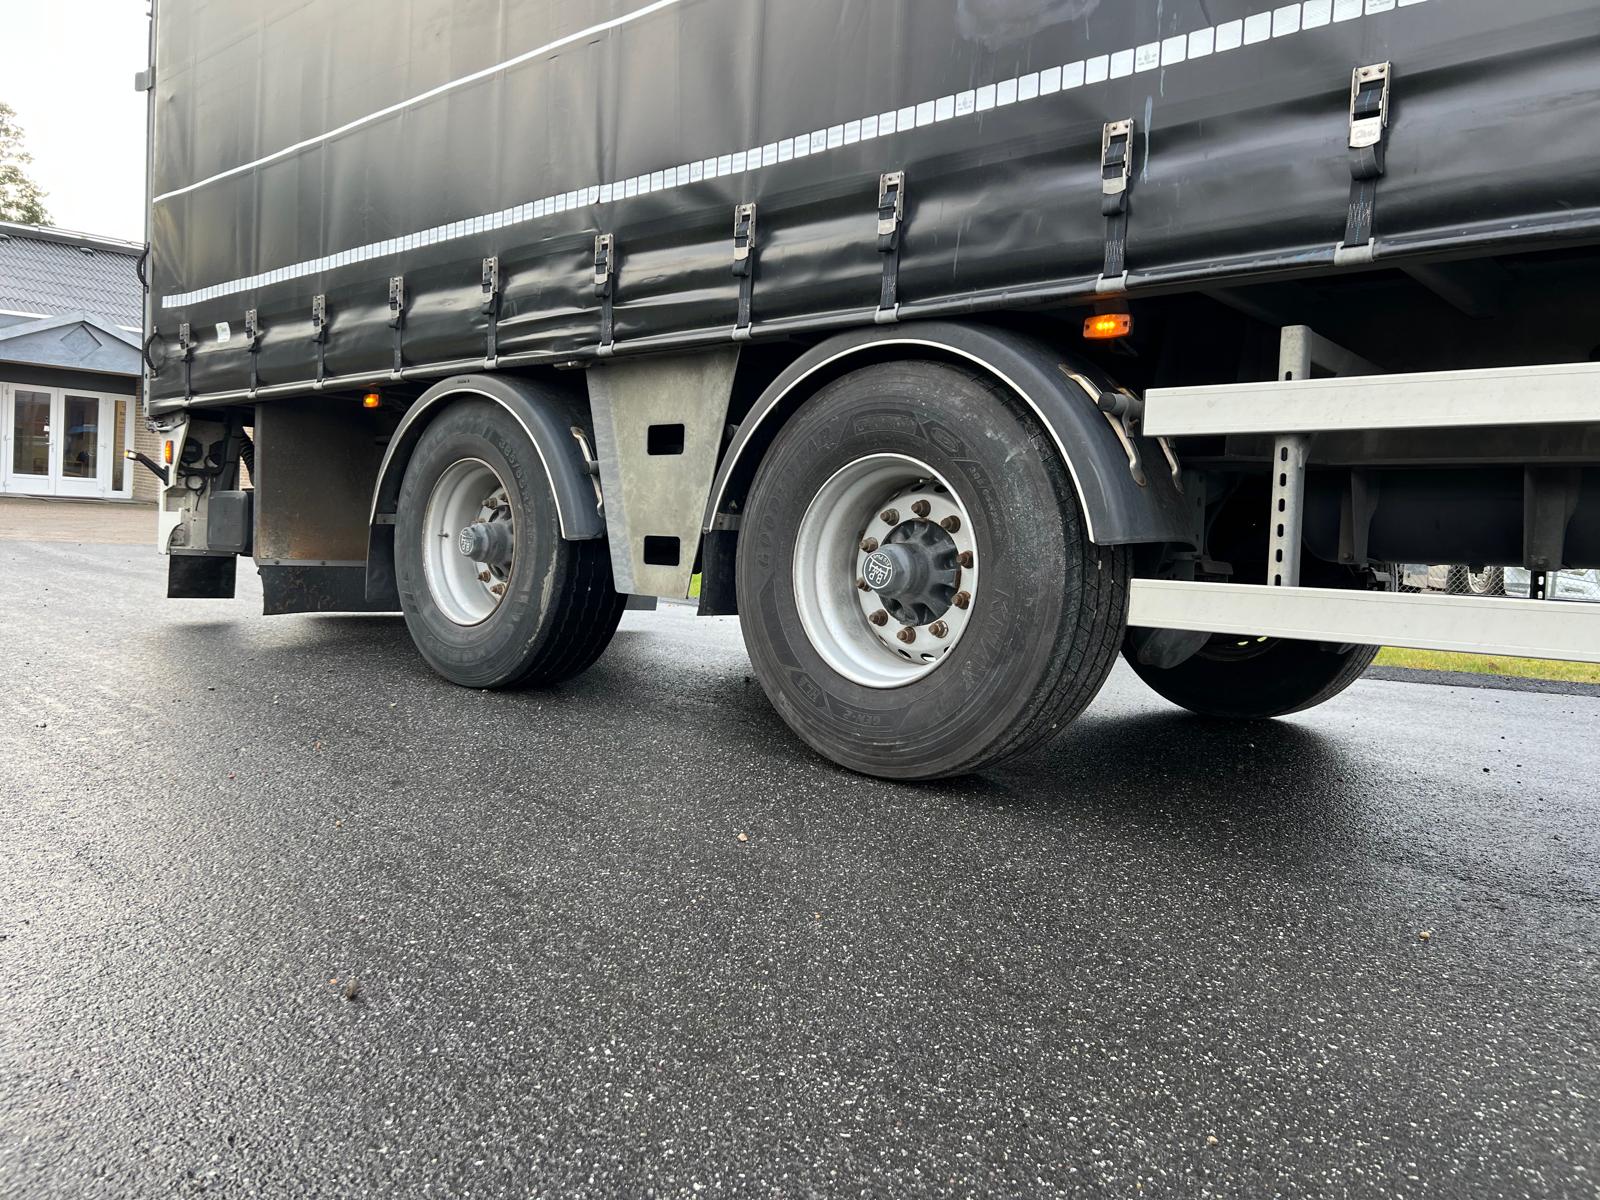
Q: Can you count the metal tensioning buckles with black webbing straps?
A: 10